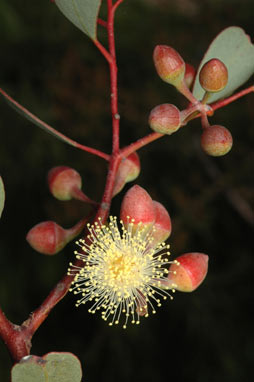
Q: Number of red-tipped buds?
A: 11